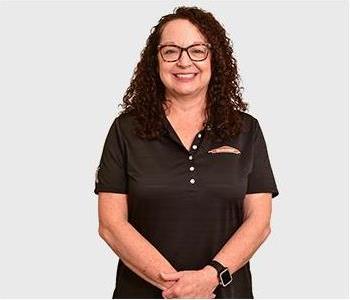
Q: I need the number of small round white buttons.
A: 5